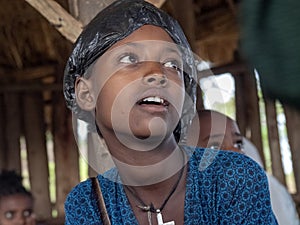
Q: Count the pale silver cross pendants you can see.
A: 1